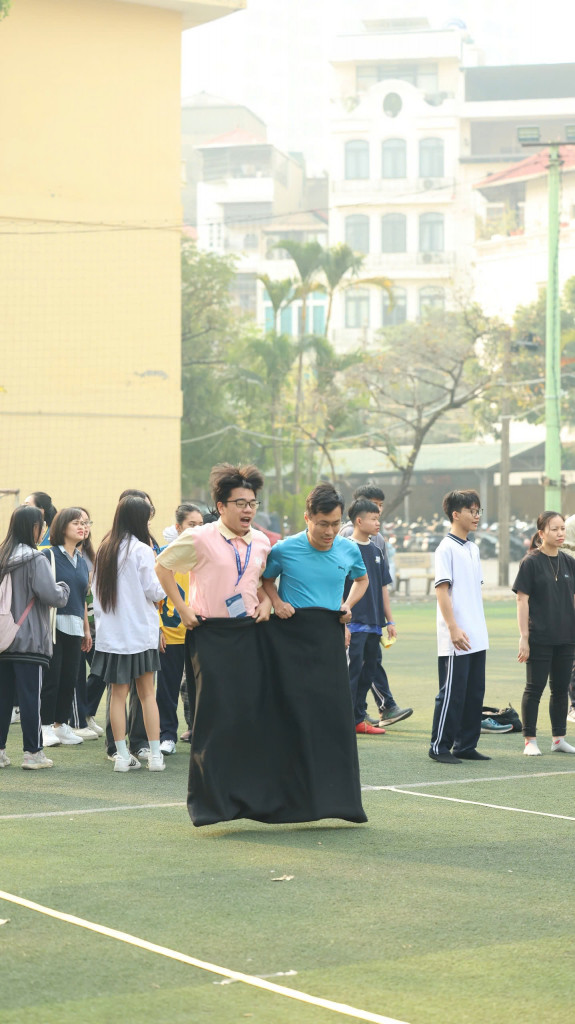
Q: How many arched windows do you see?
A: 9